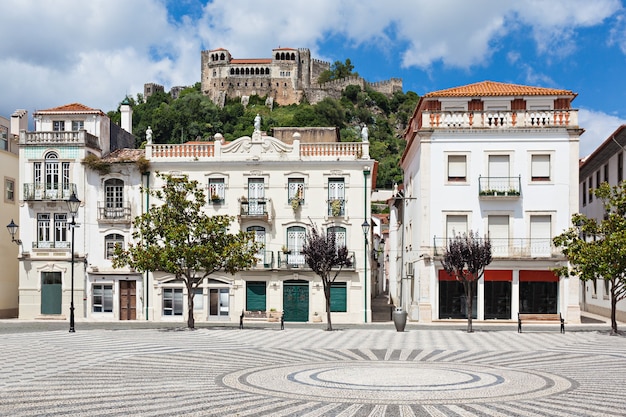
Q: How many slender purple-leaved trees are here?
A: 2